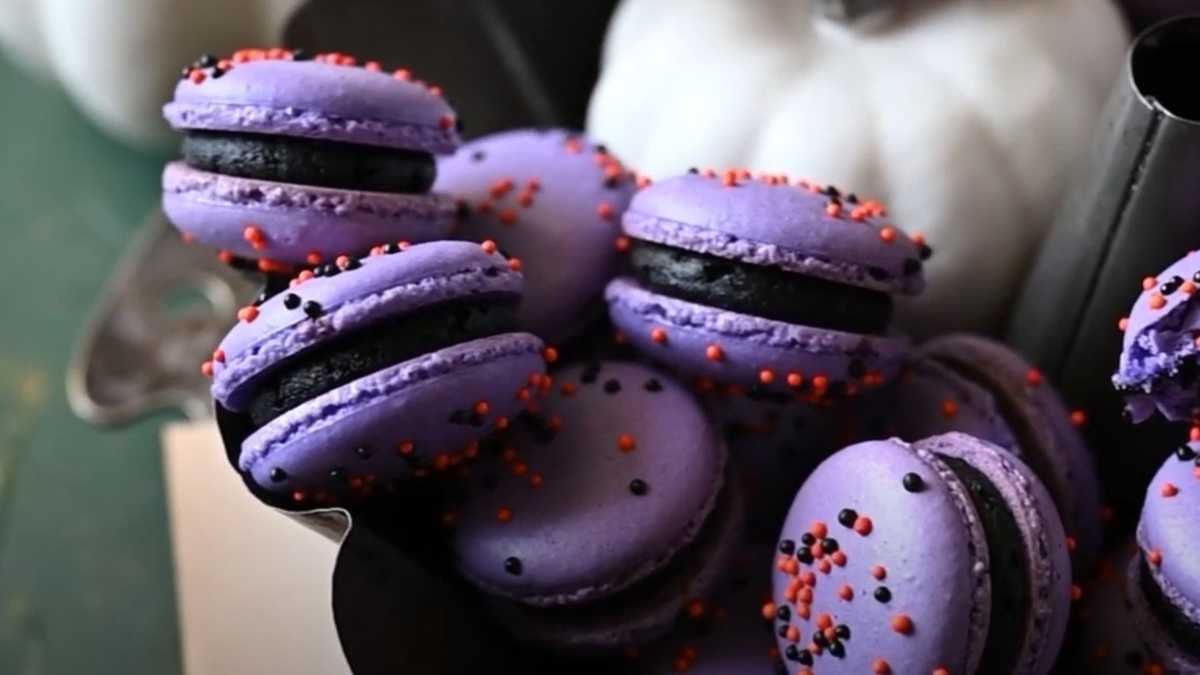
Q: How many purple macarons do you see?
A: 9